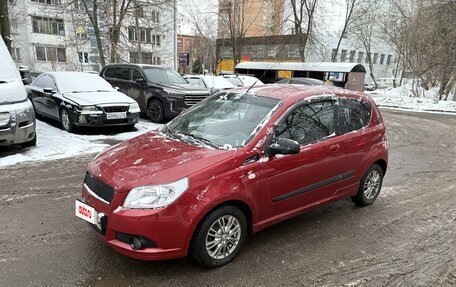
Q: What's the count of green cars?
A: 0